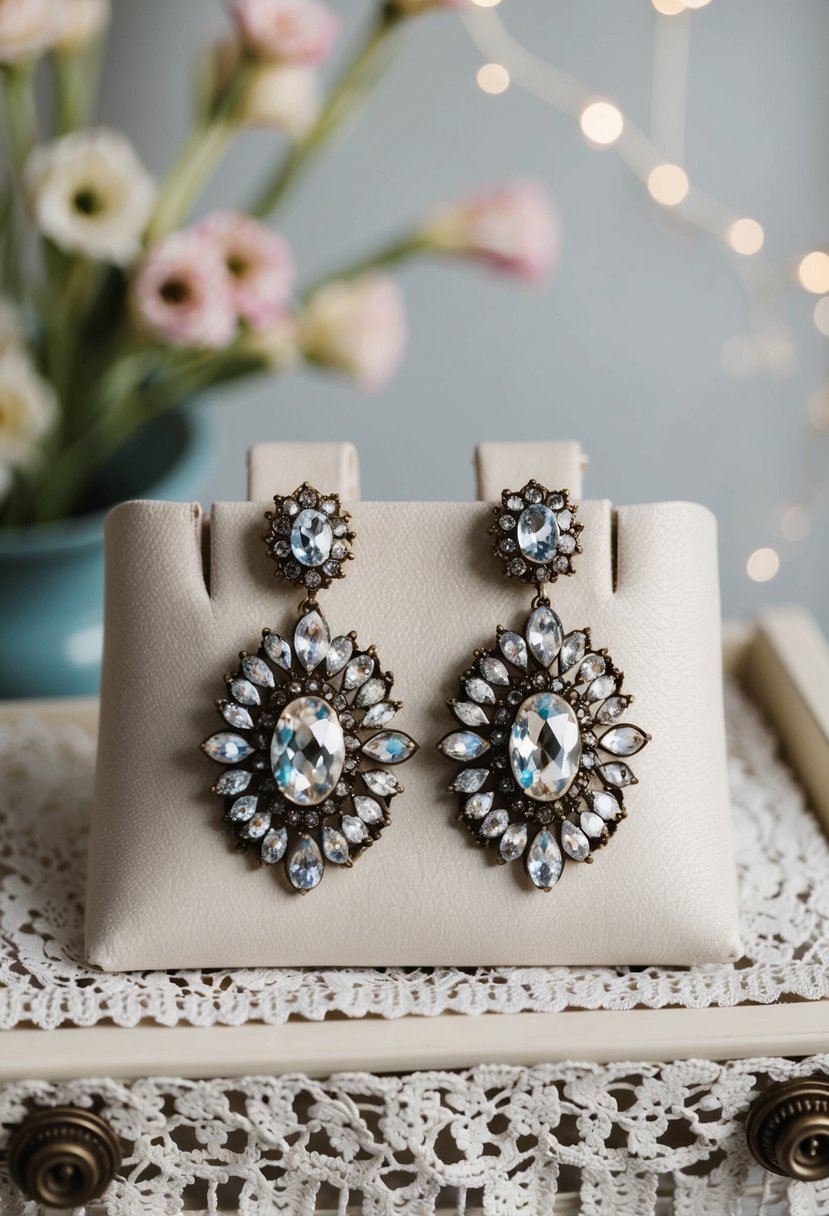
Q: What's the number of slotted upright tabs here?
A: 2